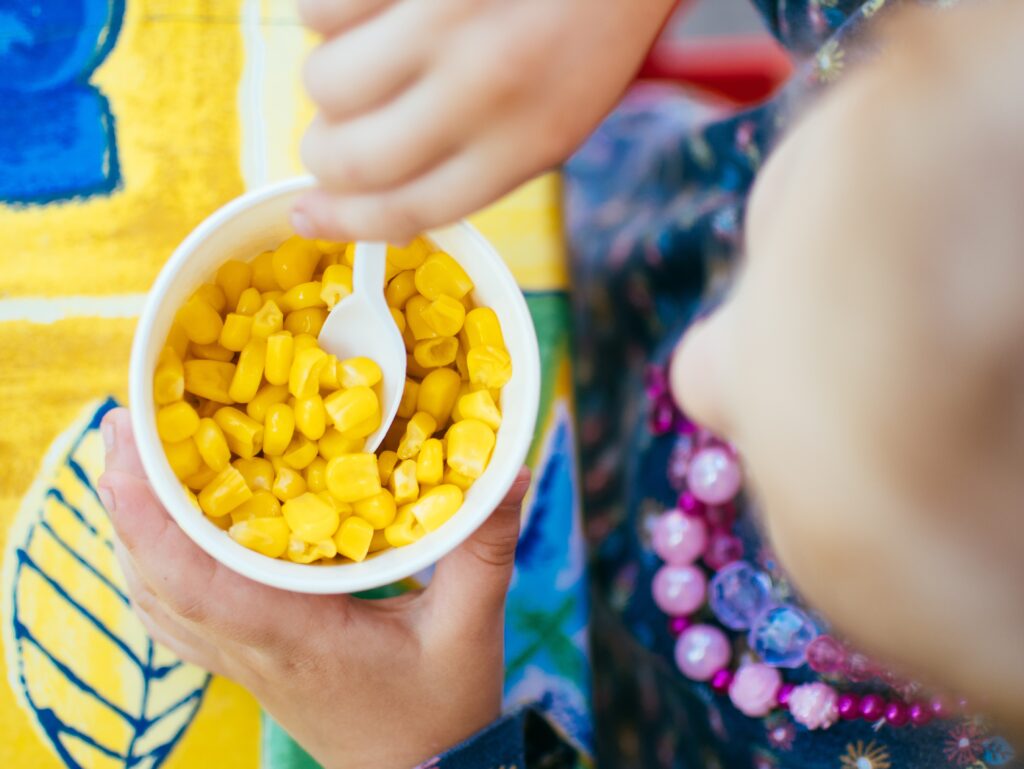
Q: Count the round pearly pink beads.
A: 4